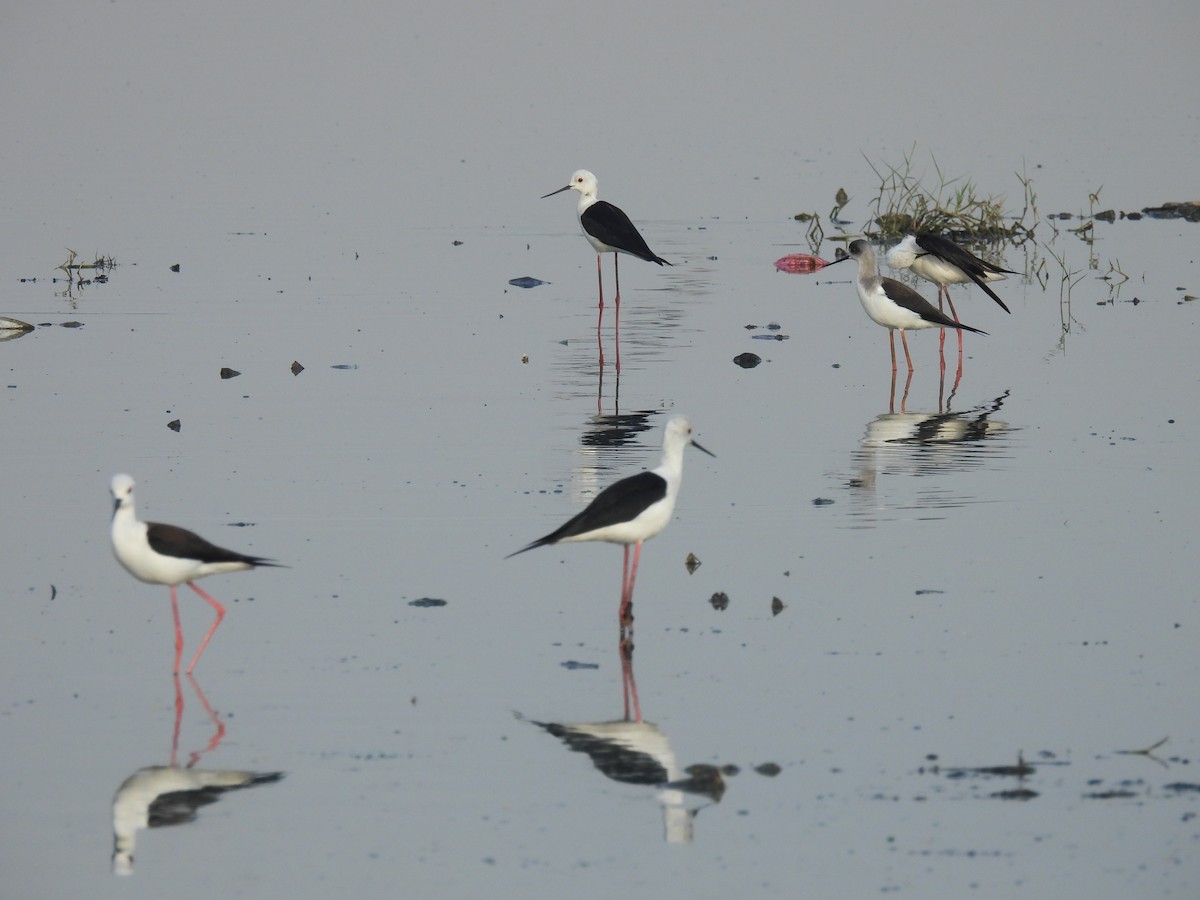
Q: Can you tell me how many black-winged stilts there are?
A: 5